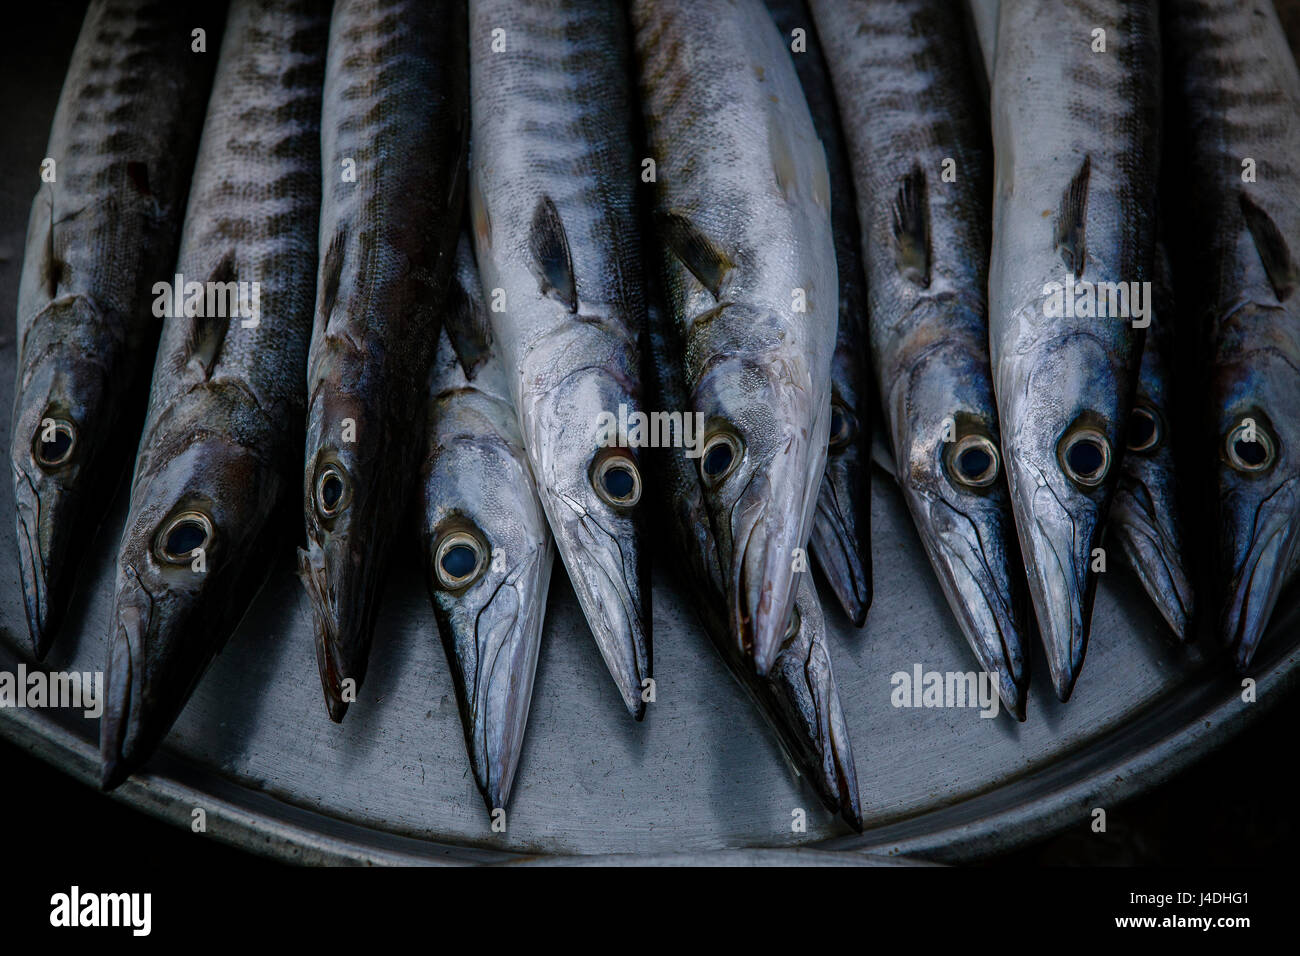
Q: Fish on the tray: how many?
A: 12